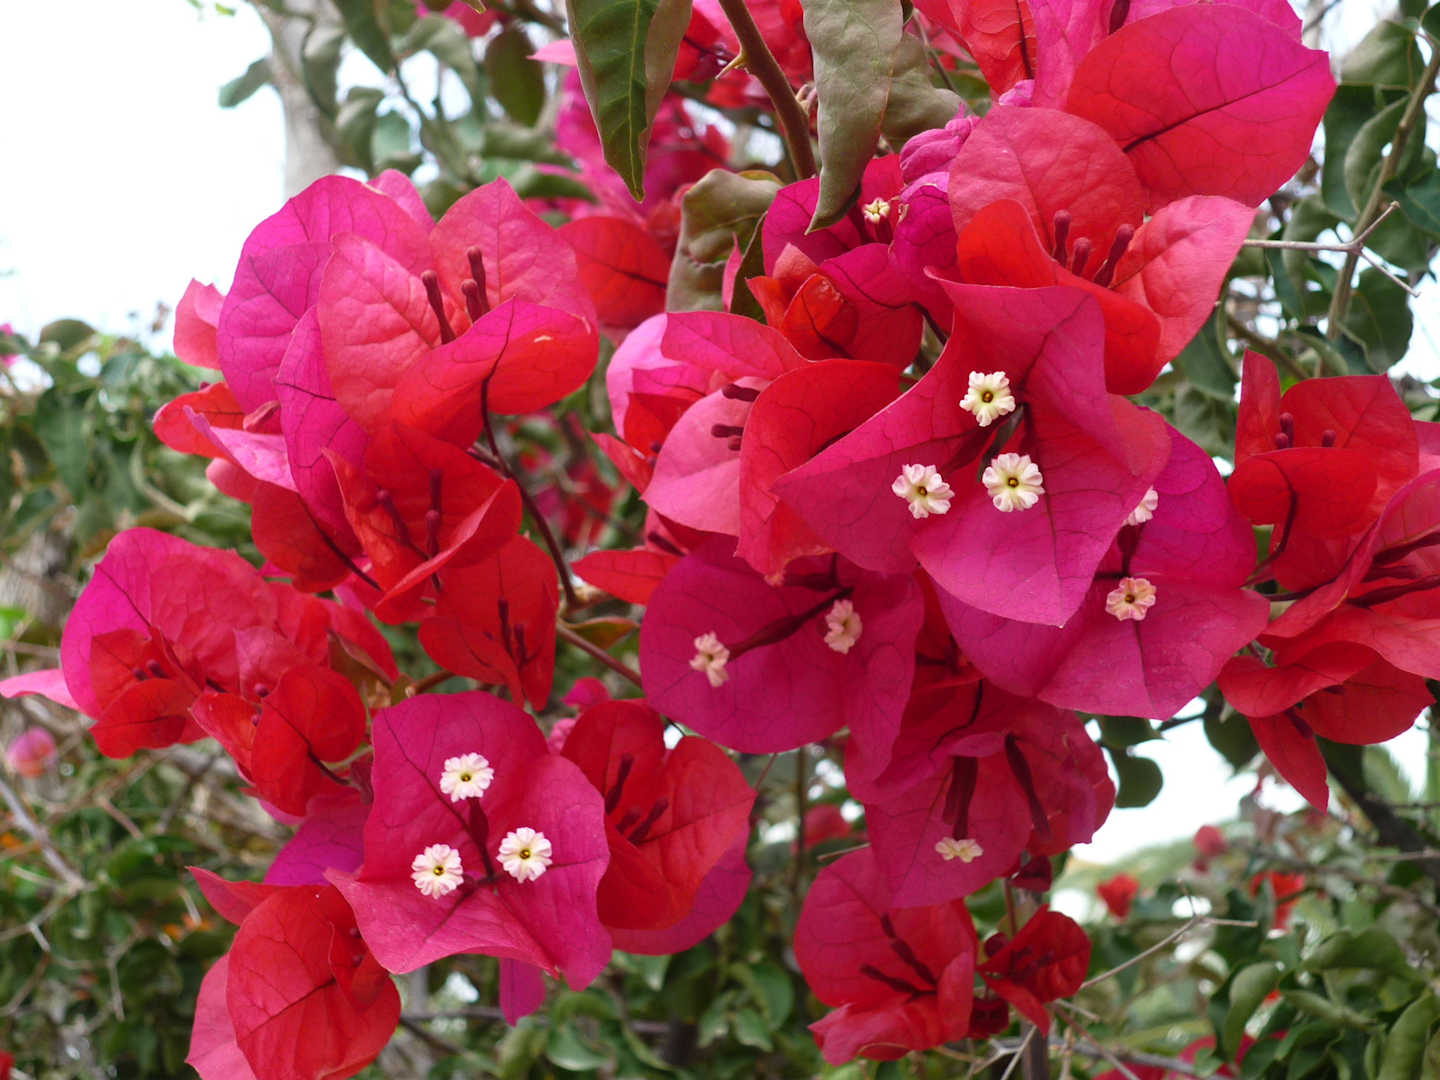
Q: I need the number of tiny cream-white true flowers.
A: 12